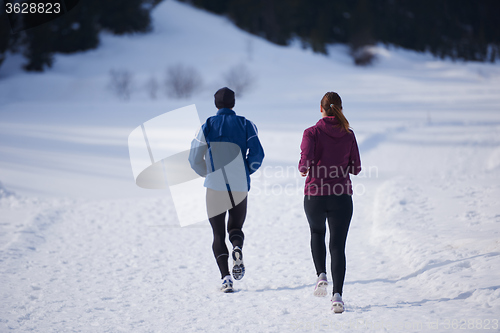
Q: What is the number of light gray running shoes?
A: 2